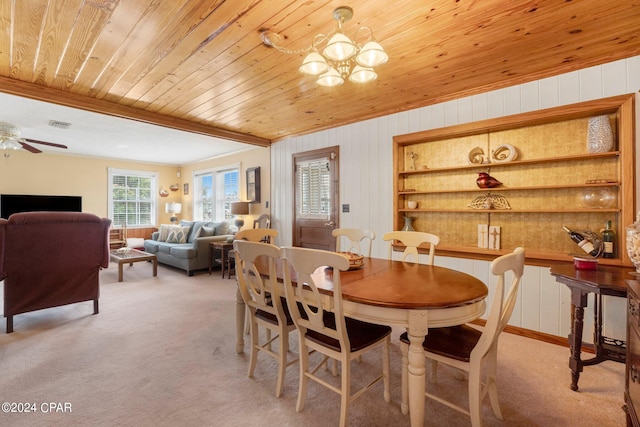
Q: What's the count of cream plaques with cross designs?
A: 2